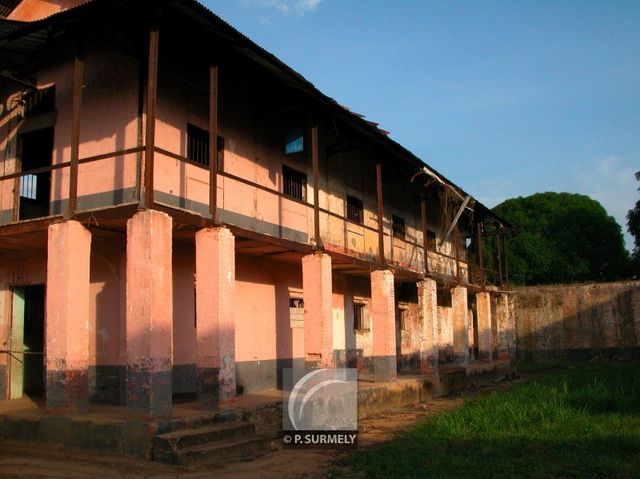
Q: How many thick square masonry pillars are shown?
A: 9